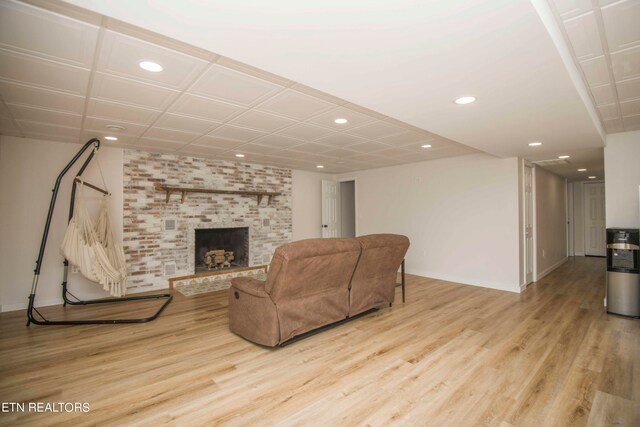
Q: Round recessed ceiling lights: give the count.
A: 11